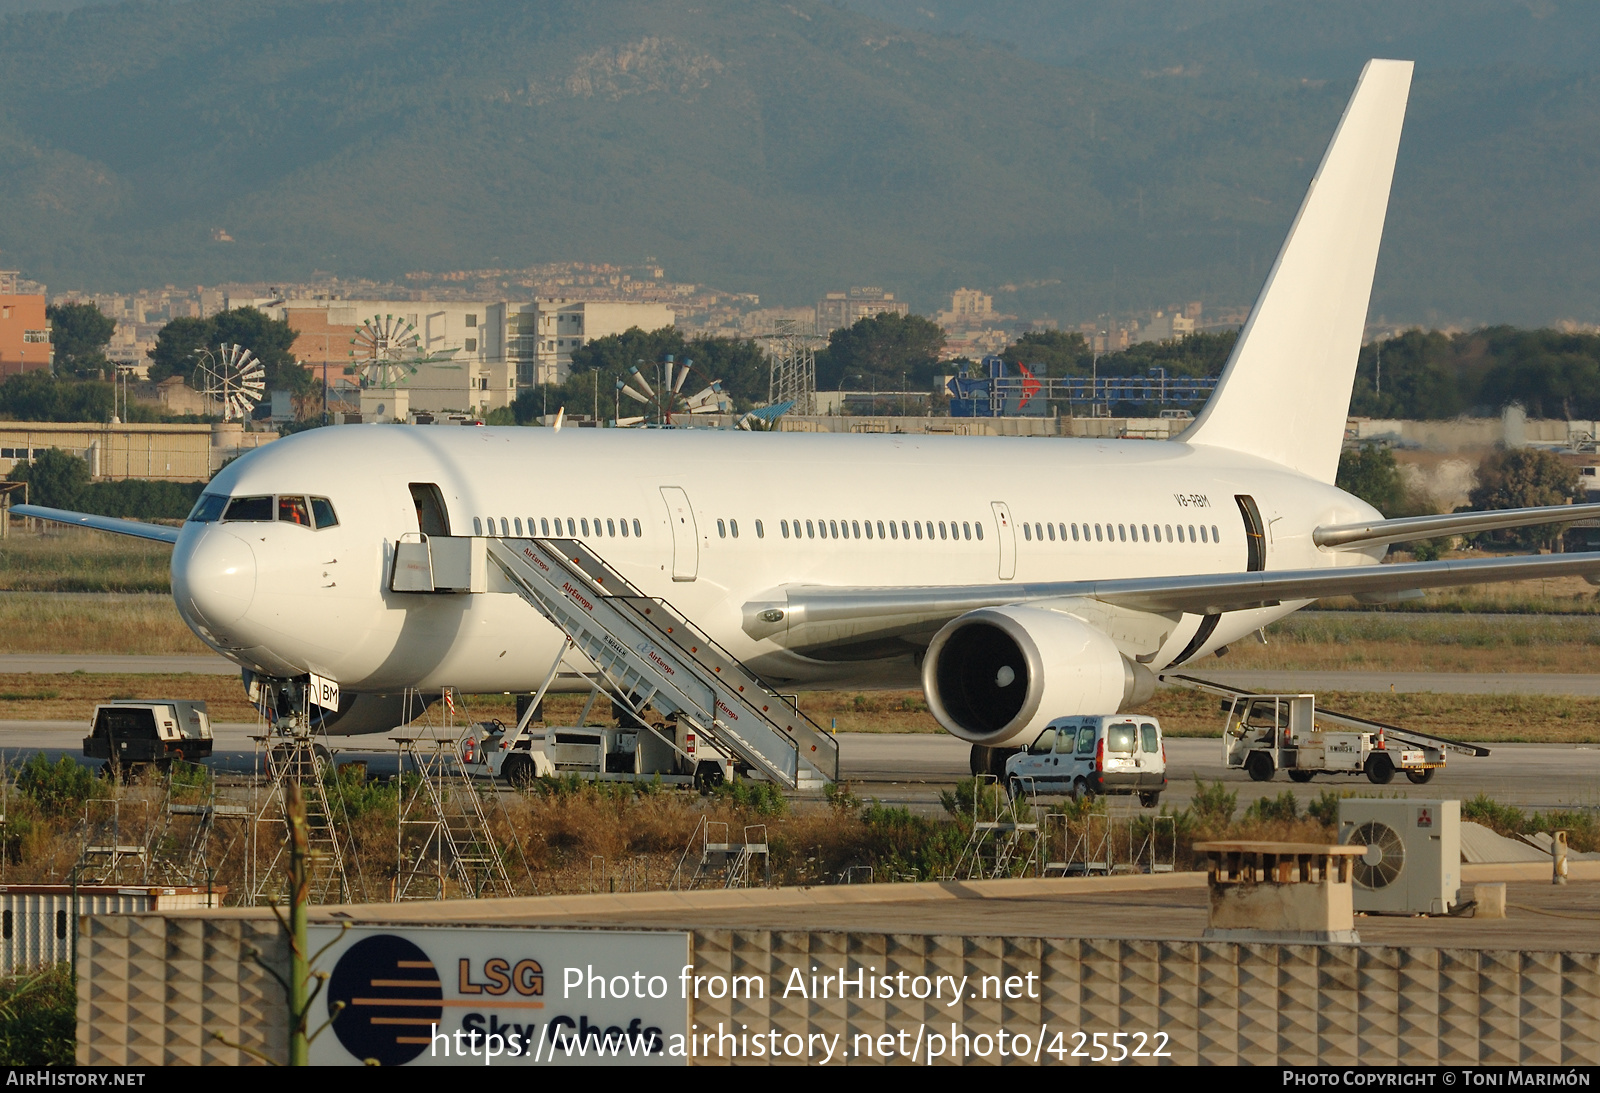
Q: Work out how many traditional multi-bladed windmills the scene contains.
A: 3